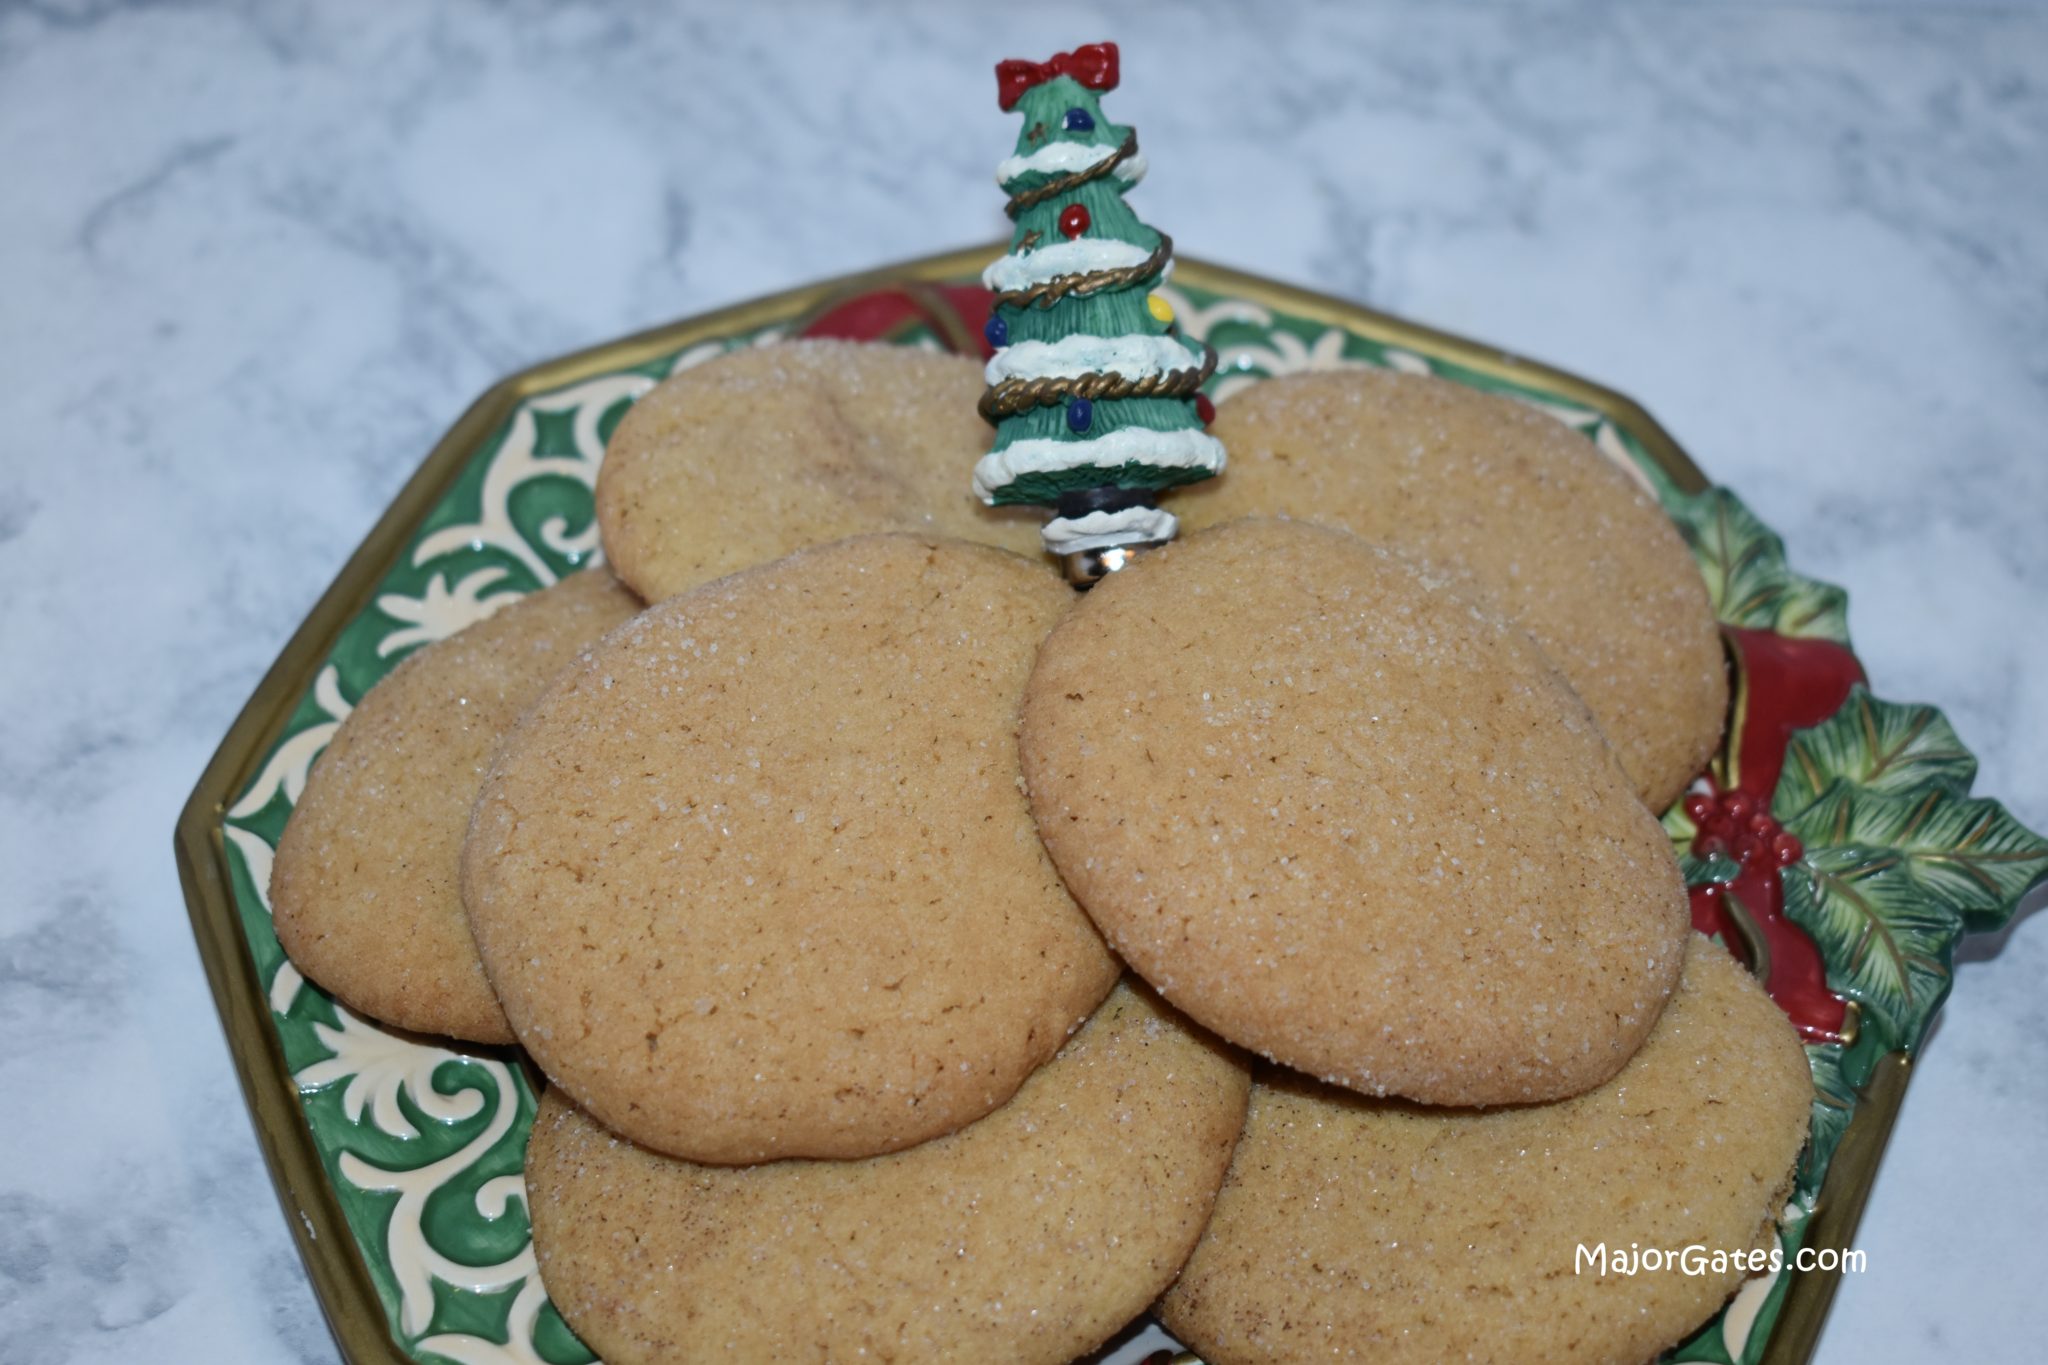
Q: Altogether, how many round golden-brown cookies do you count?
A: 7